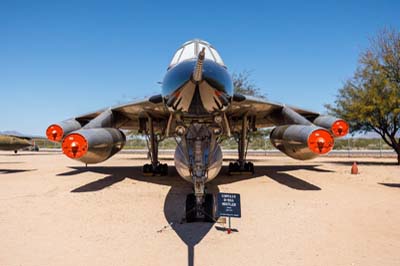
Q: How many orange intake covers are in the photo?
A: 4